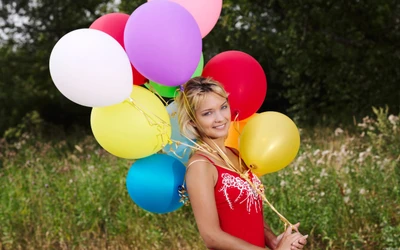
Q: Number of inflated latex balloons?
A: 11